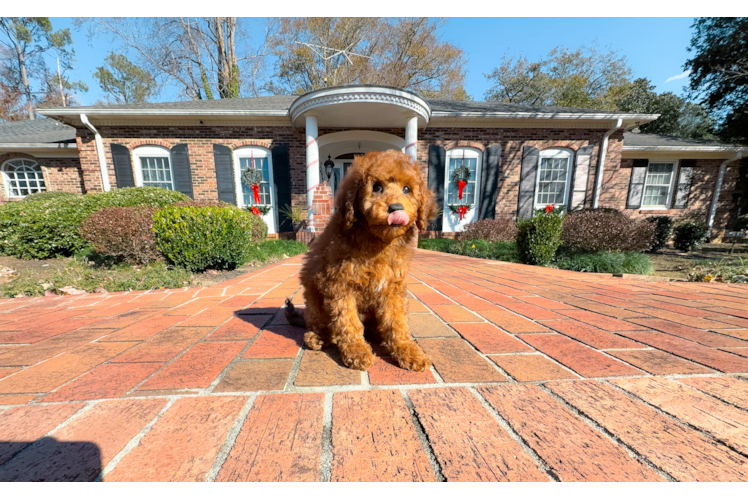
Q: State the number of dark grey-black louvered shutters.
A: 10